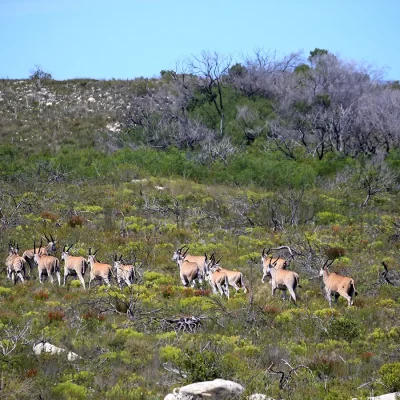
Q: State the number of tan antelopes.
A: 14